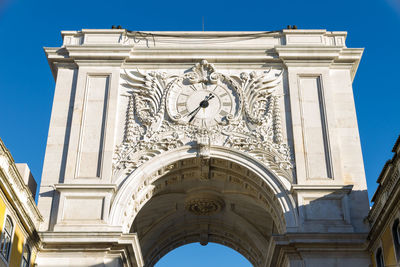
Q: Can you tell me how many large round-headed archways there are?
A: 1